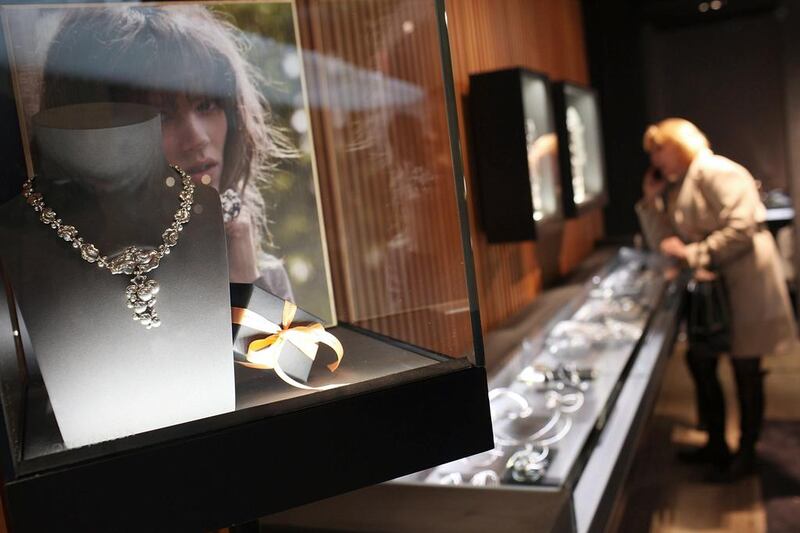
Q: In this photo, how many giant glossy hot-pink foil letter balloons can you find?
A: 0